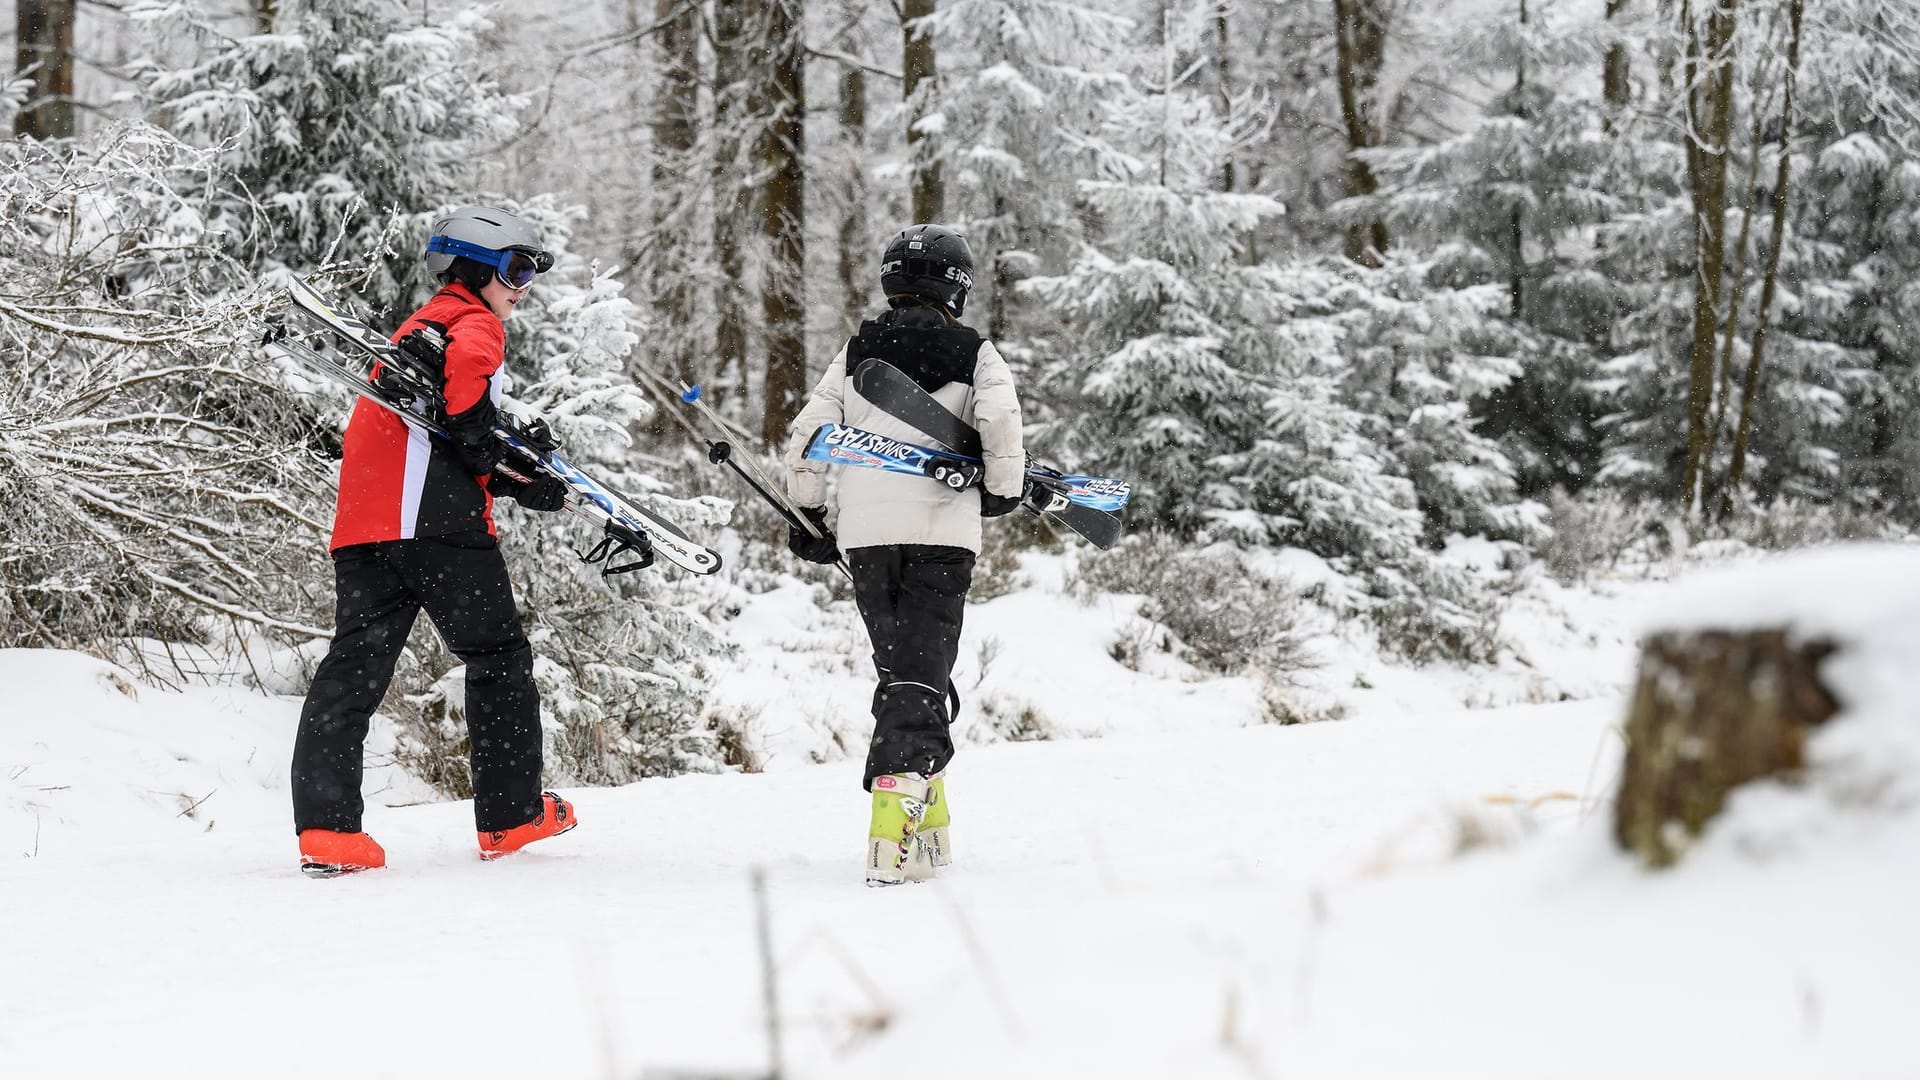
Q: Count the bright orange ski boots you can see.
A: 2